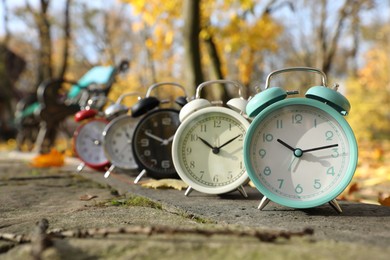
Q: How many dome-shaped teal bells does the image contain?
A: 2